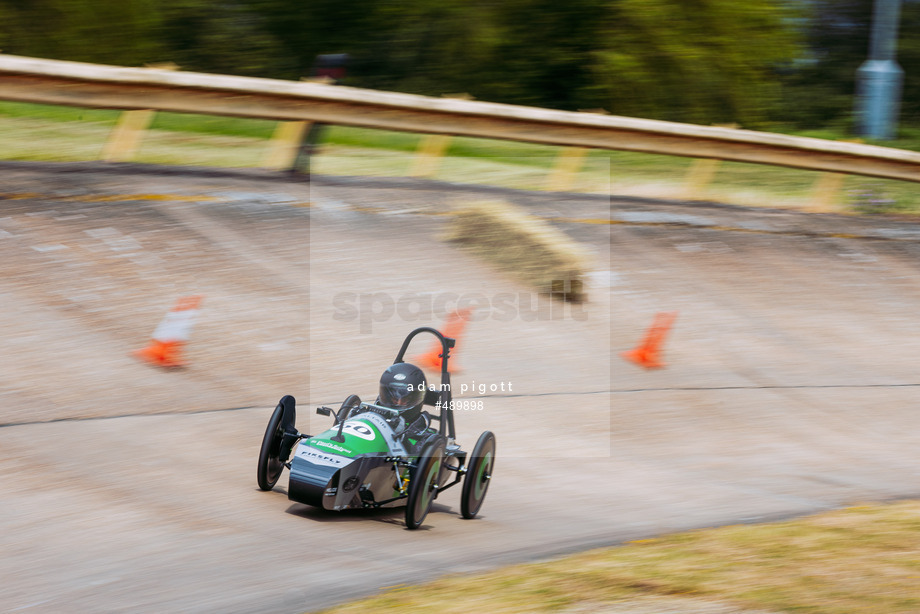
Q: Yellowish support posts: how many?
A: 6